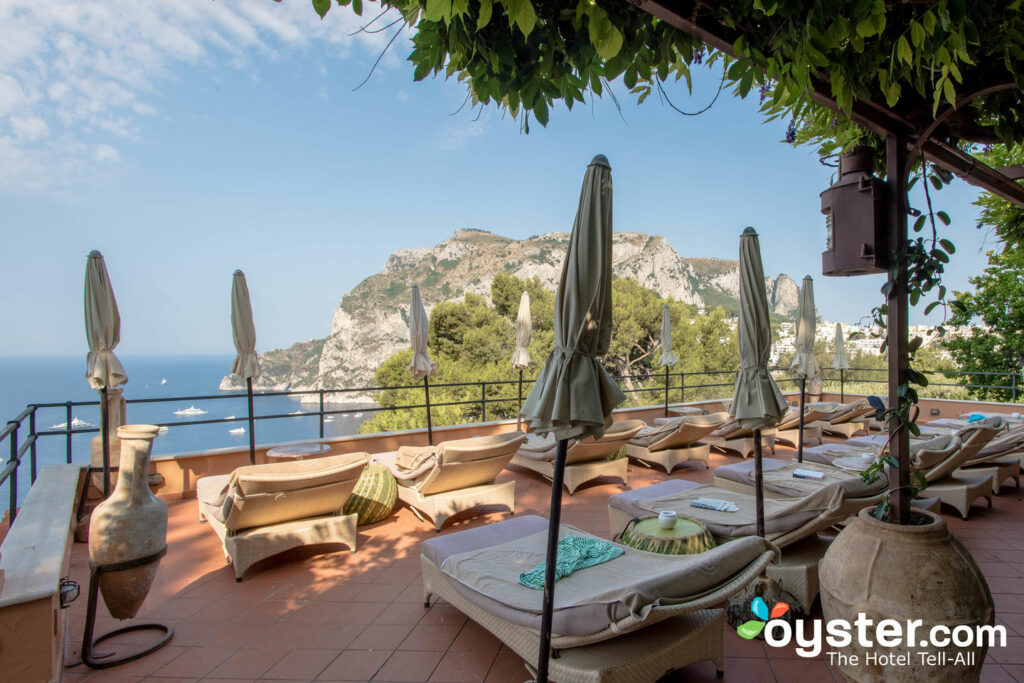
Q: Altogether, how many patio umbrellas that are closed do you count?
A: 9